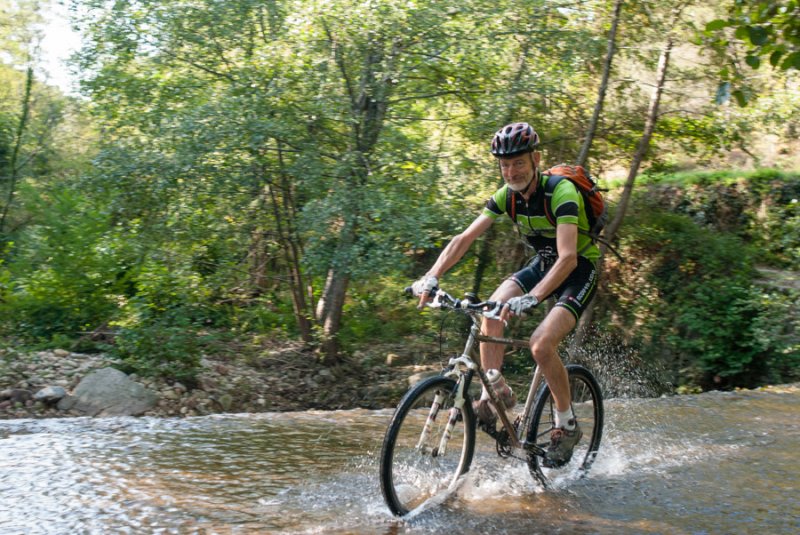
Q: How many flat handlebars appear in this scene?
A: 1